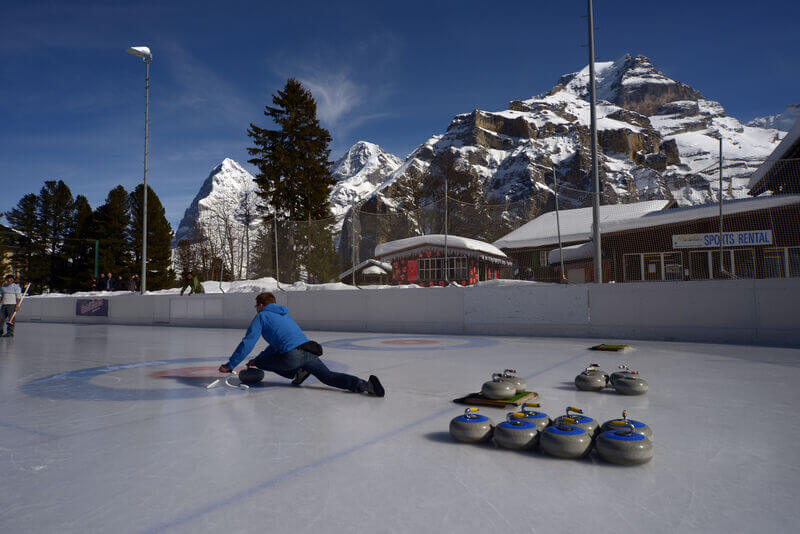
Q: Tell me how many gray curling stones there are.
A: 14